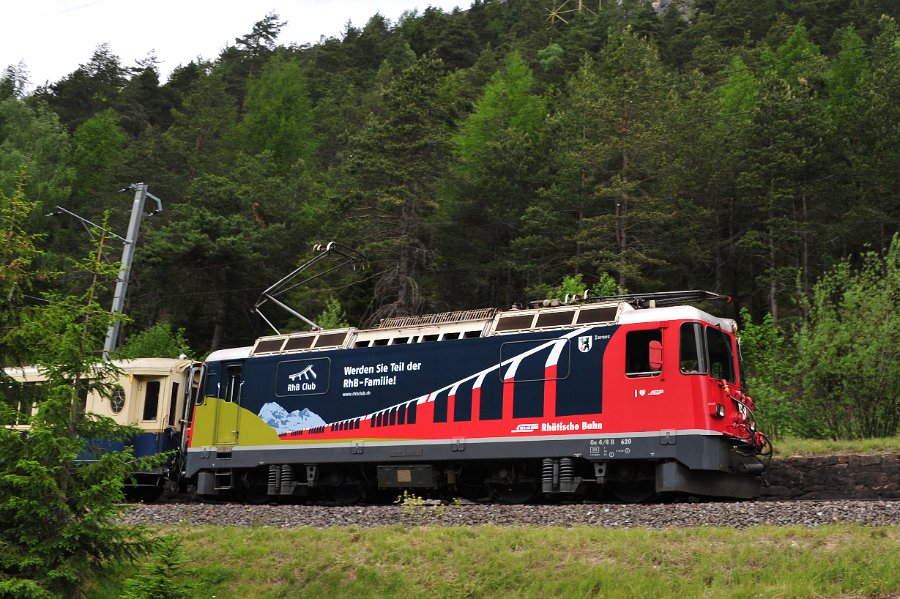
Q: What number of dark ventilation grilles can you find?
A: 6